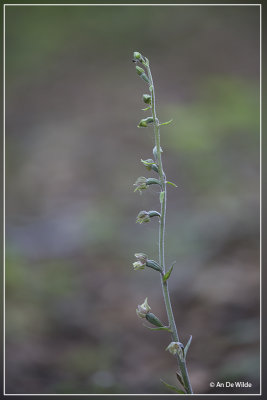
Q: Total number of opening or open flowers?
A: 5